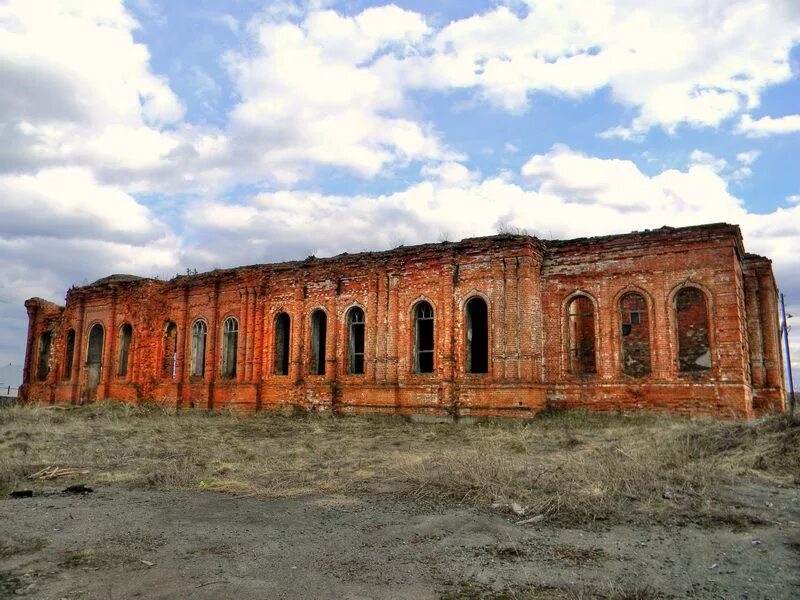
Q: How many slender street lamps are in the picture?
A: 1